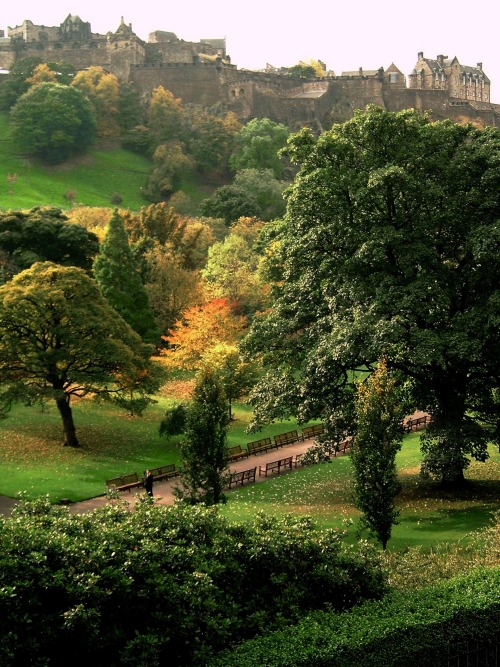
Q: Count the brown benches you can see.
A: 11